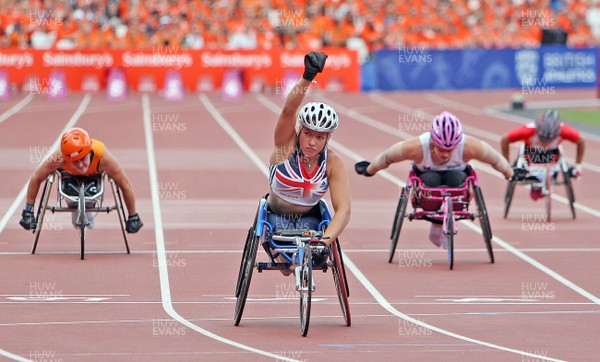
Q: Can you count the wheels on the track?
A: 12